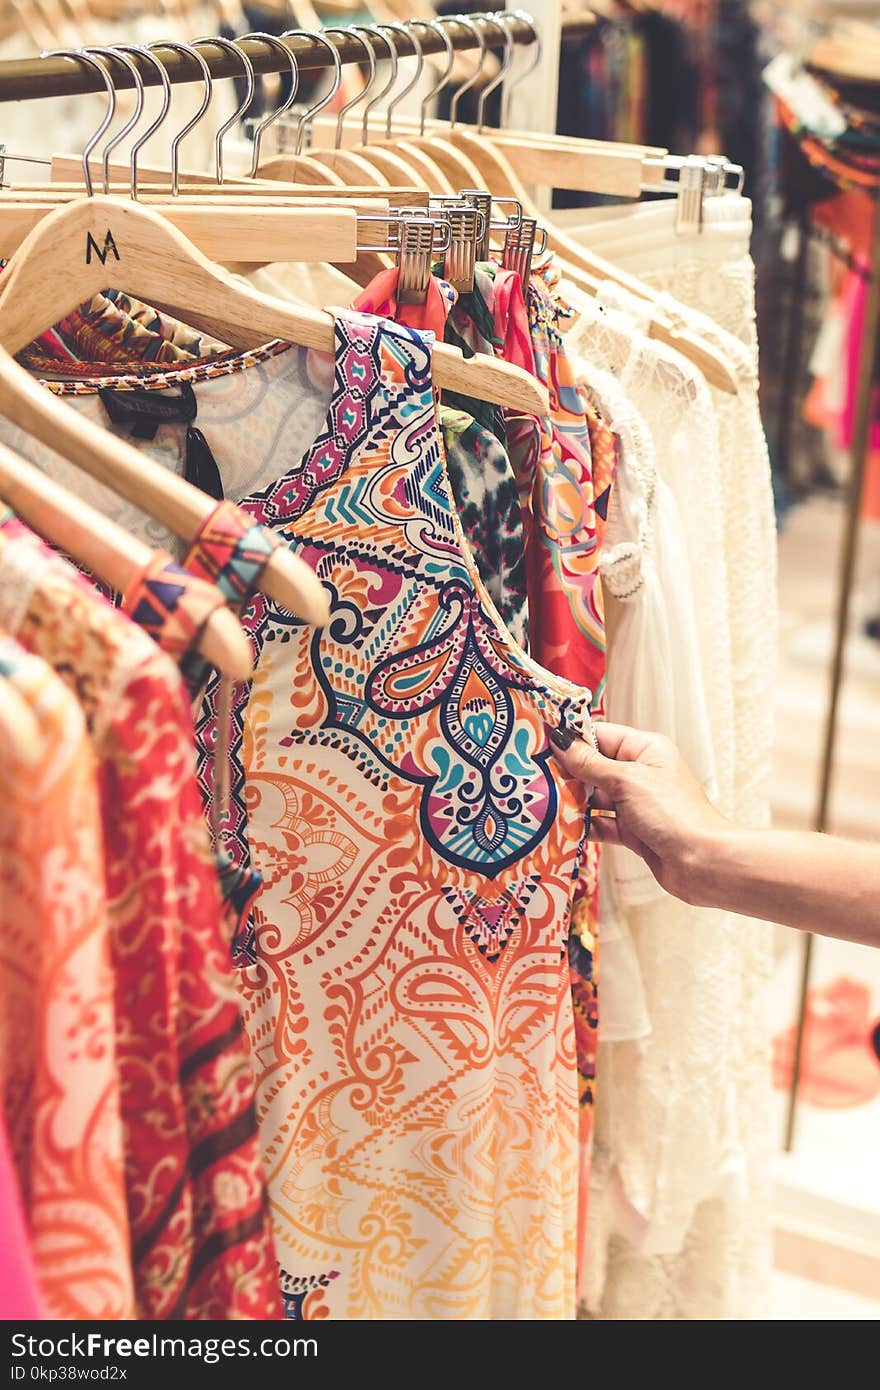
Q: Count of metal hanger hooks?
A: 14